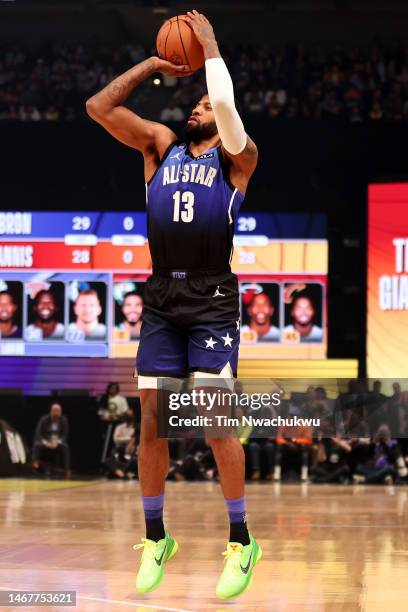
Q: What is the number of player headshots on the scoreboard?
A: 6